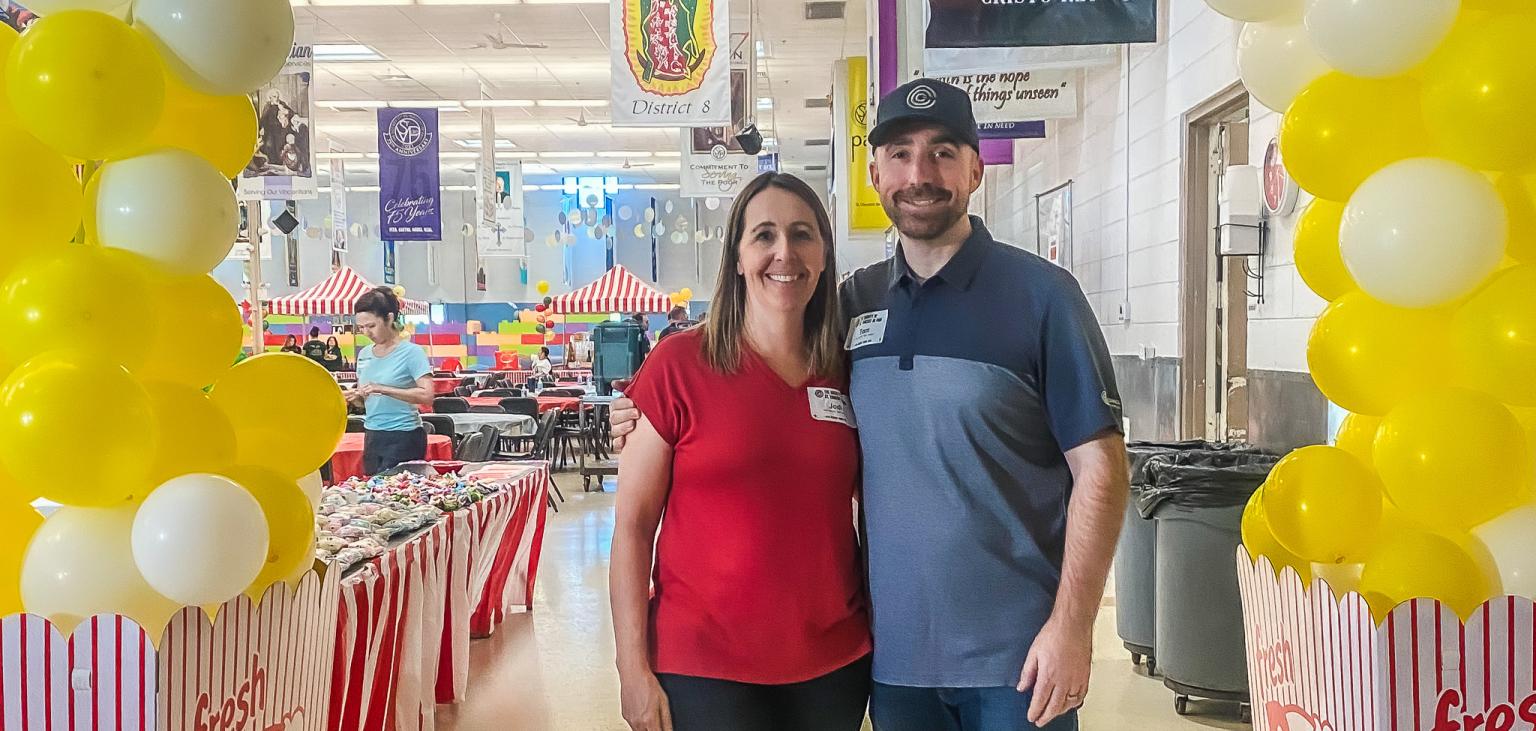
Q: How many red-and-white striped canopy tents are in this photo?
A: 2